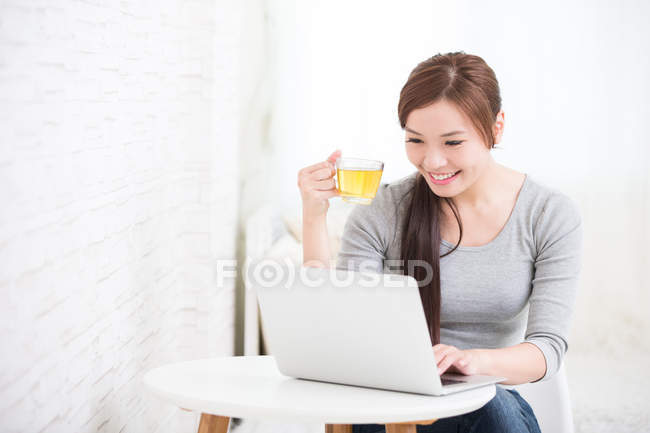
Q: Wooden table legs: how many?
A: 3